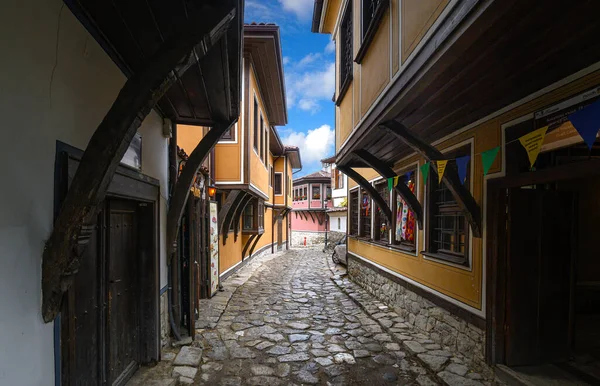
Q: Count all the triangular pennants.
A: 9